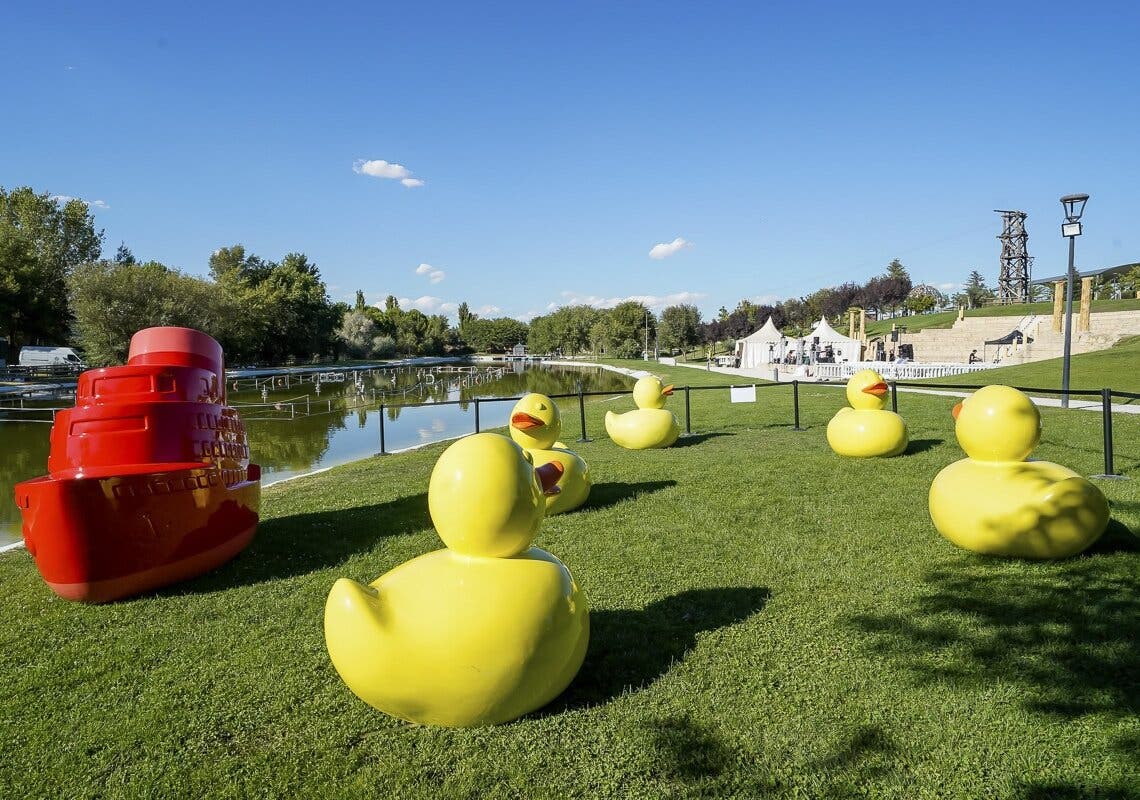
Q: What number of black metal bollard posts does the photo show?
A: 7